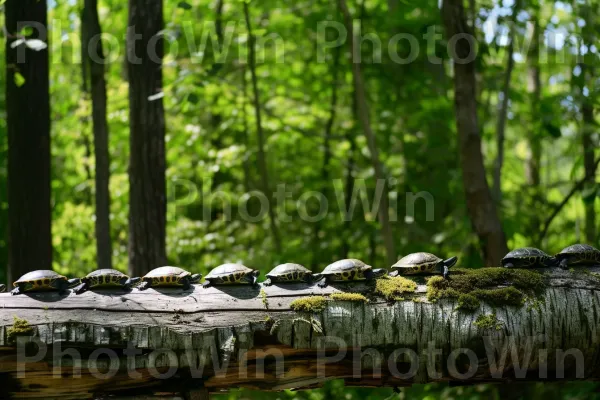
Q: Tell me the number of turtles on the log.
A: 9